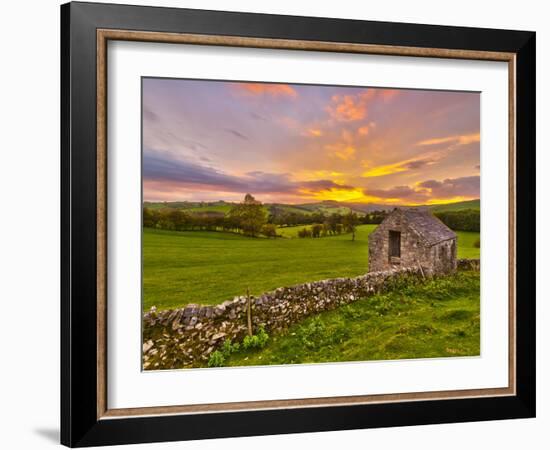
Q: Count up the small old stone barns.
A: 1